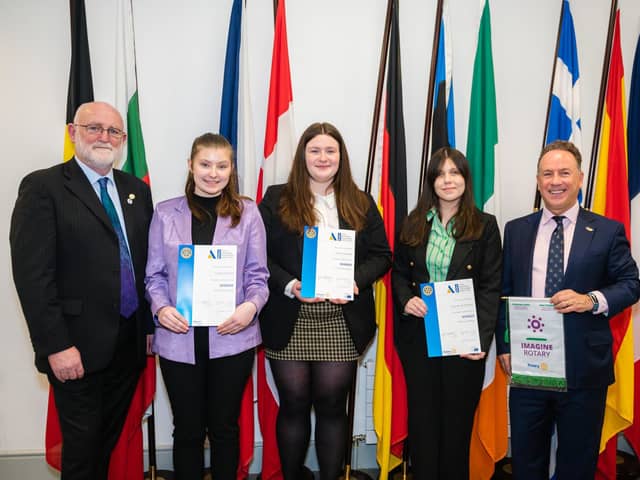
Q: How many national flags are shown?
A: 10